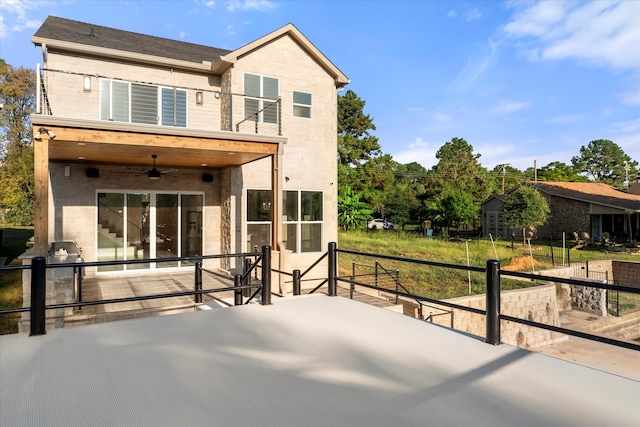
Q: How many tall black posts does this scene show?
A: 4